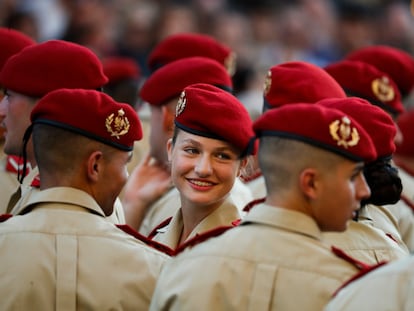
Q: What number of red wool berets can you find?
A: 13